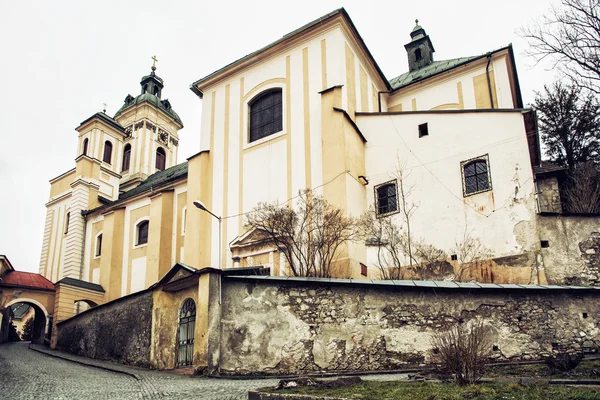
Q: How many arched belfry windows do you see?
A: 4